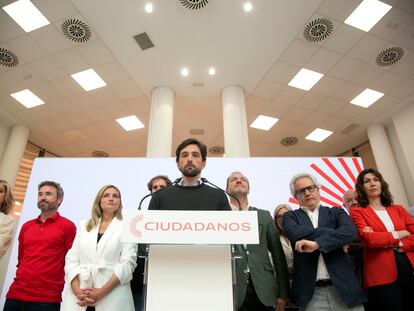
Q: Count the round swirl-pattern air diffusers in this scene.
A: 8